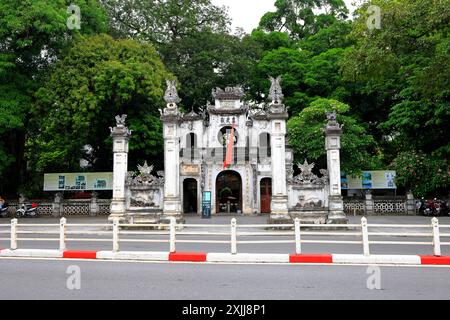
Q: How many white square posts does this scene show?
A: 8